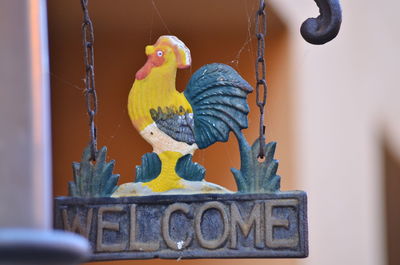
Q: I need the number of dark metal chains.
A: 2